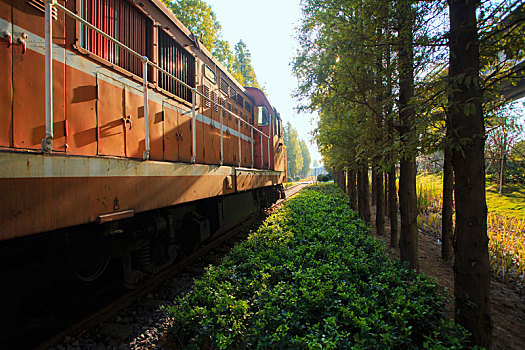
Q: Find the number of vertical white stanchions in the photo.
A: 8